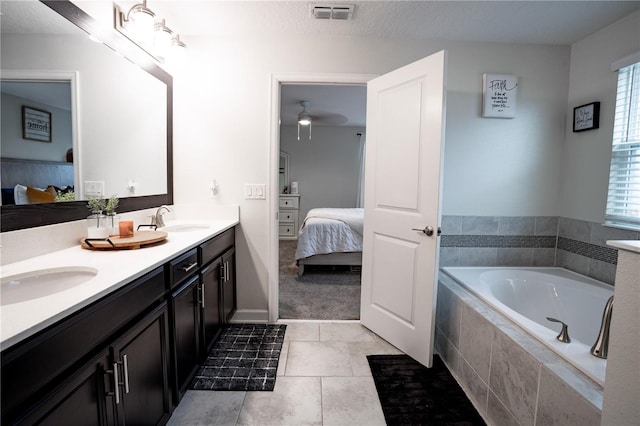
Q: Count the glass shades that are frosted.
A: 3